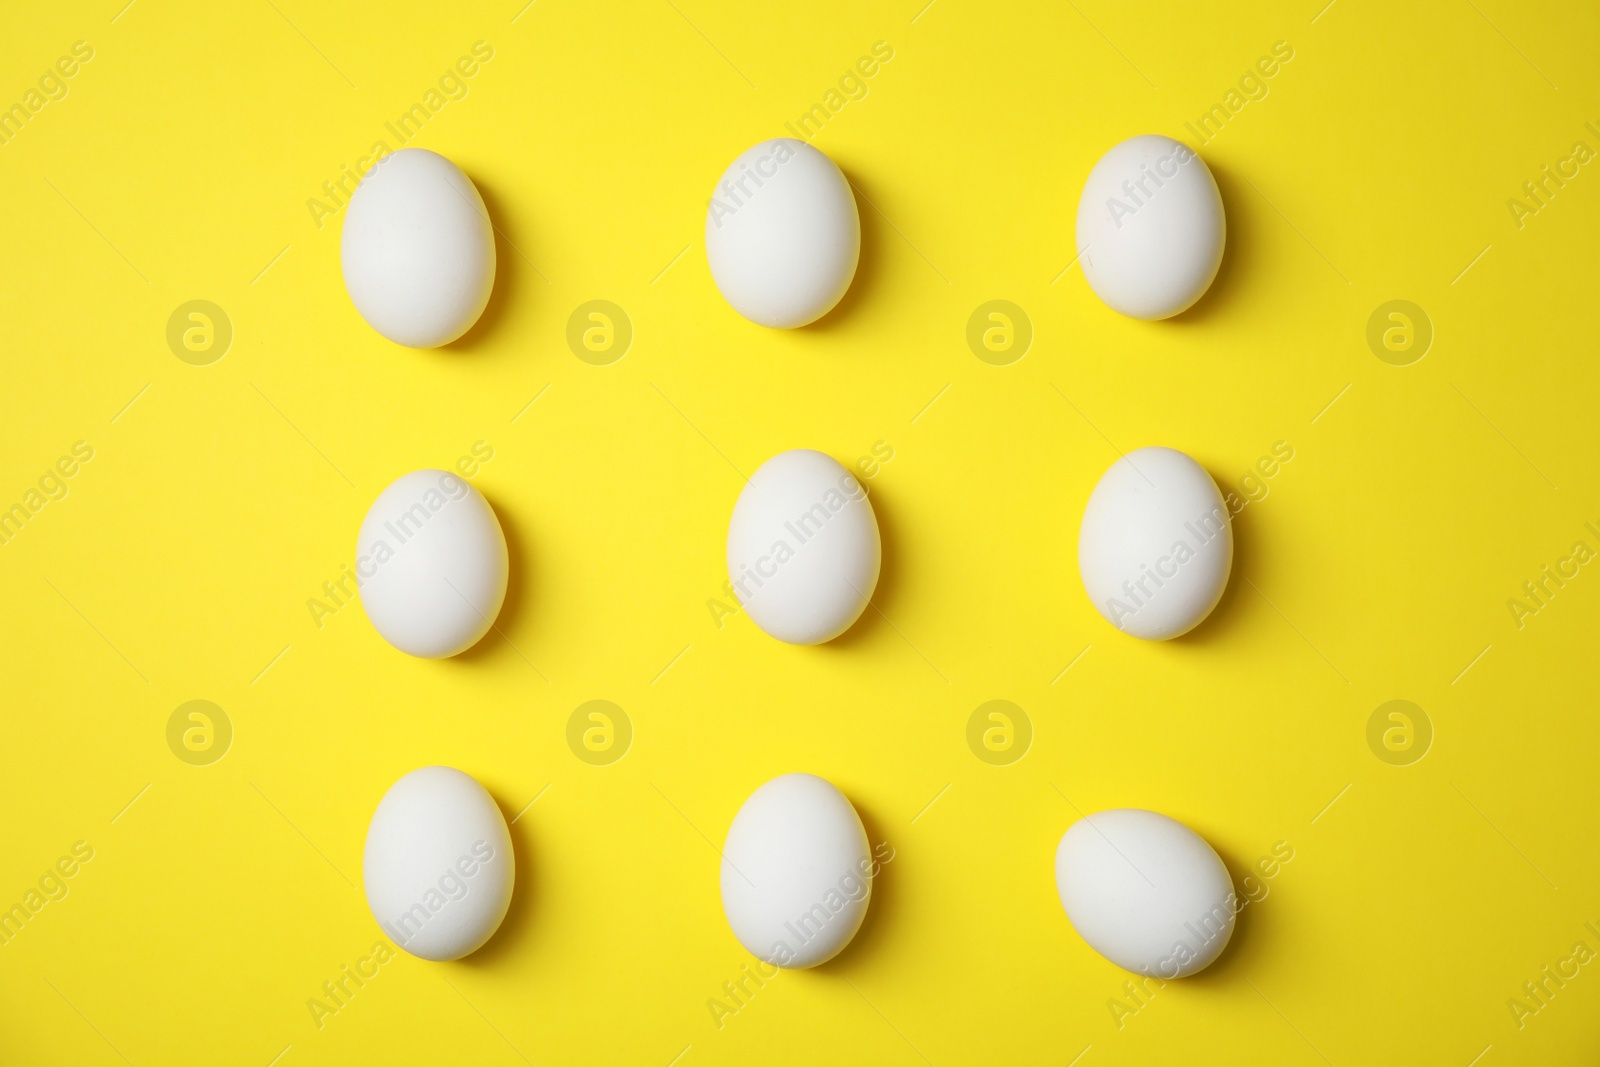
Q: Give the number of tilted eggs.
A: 1